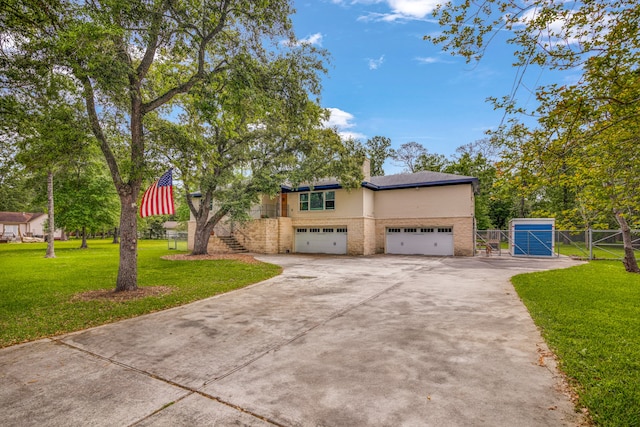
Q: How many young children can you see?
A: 0